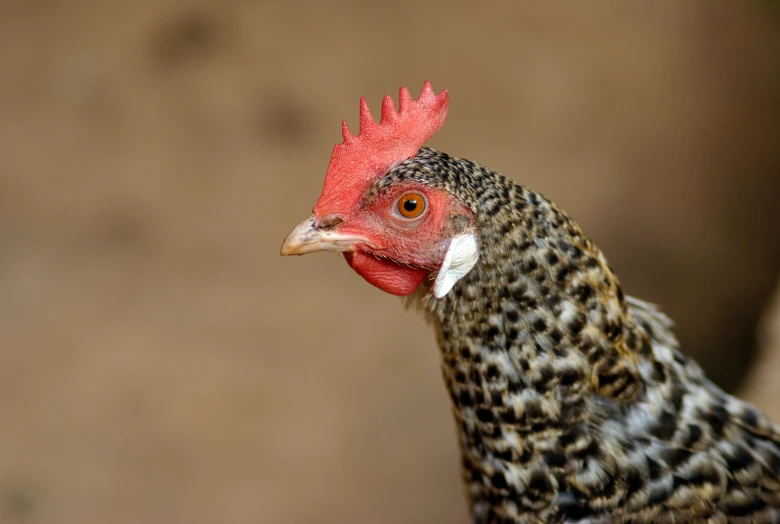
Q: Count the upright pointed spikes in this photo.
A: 6